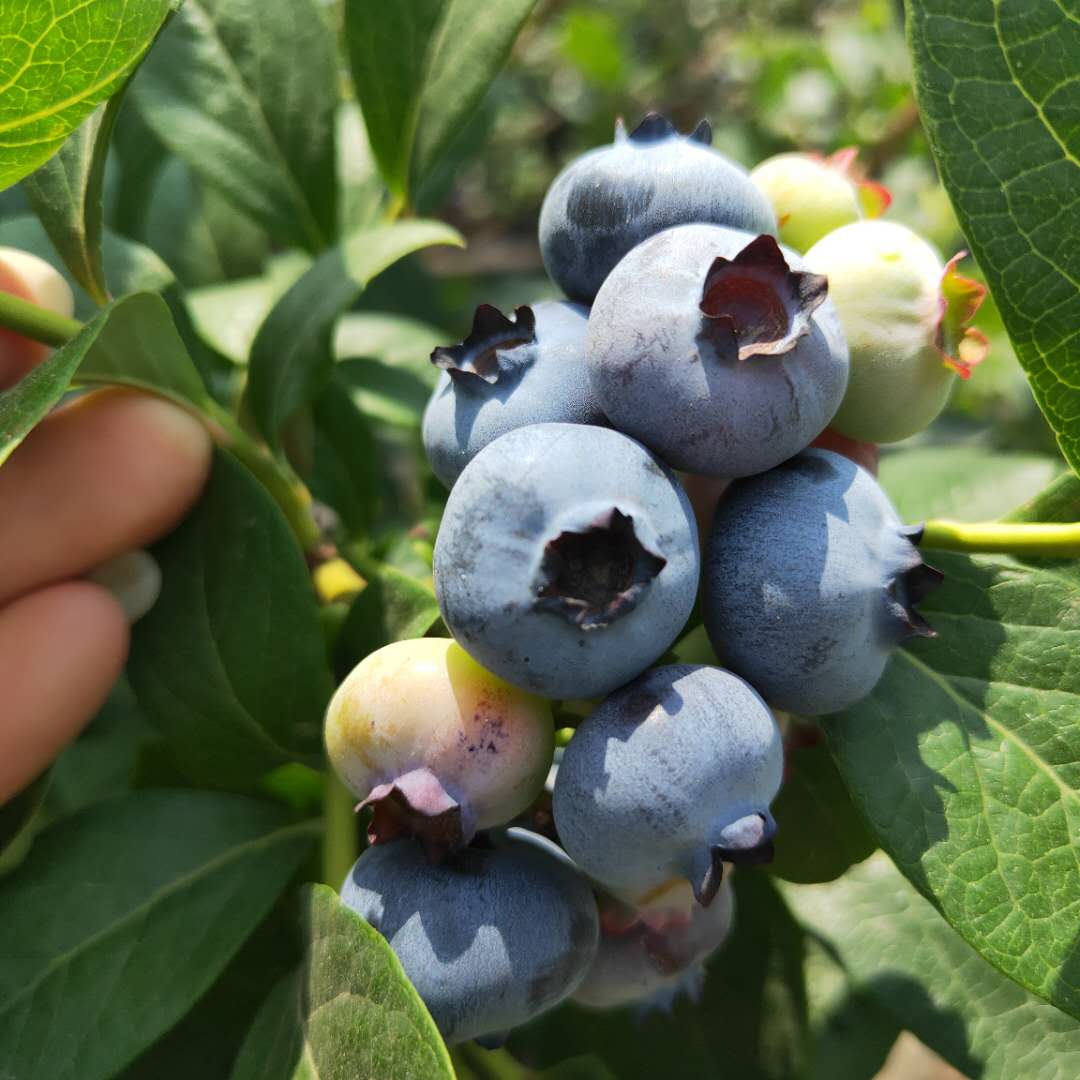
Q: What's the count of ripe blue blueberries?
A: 7